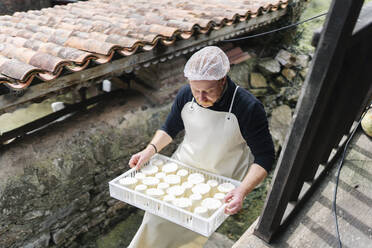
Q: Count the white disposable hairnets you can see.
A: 1